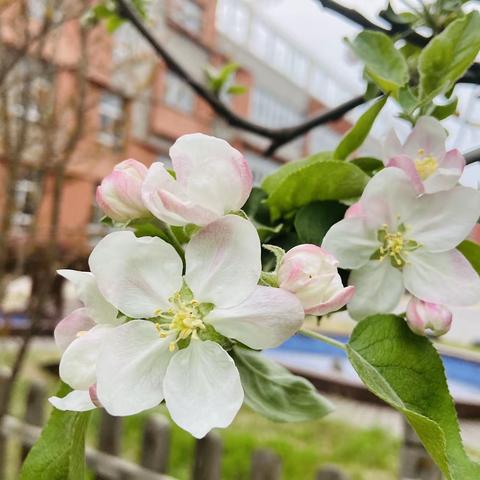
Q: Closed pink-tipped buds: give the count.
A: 3